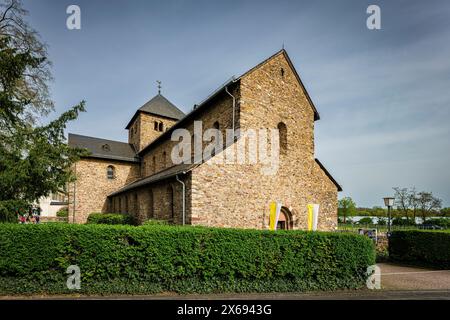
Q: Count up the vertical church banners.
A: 2